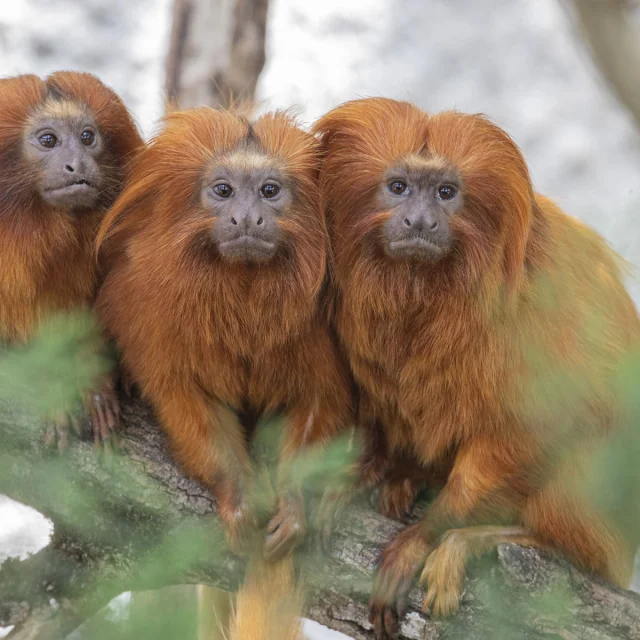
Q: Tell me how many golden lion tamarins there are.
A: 3